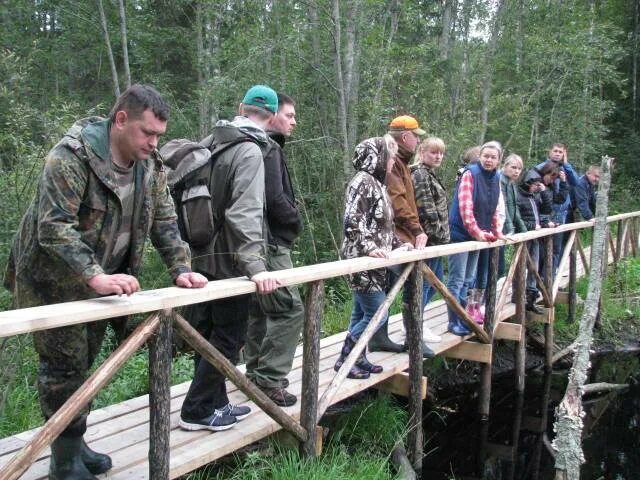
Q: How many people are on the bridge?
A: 13